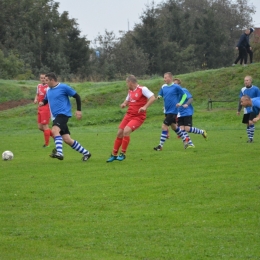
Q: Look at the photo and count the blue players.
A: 5